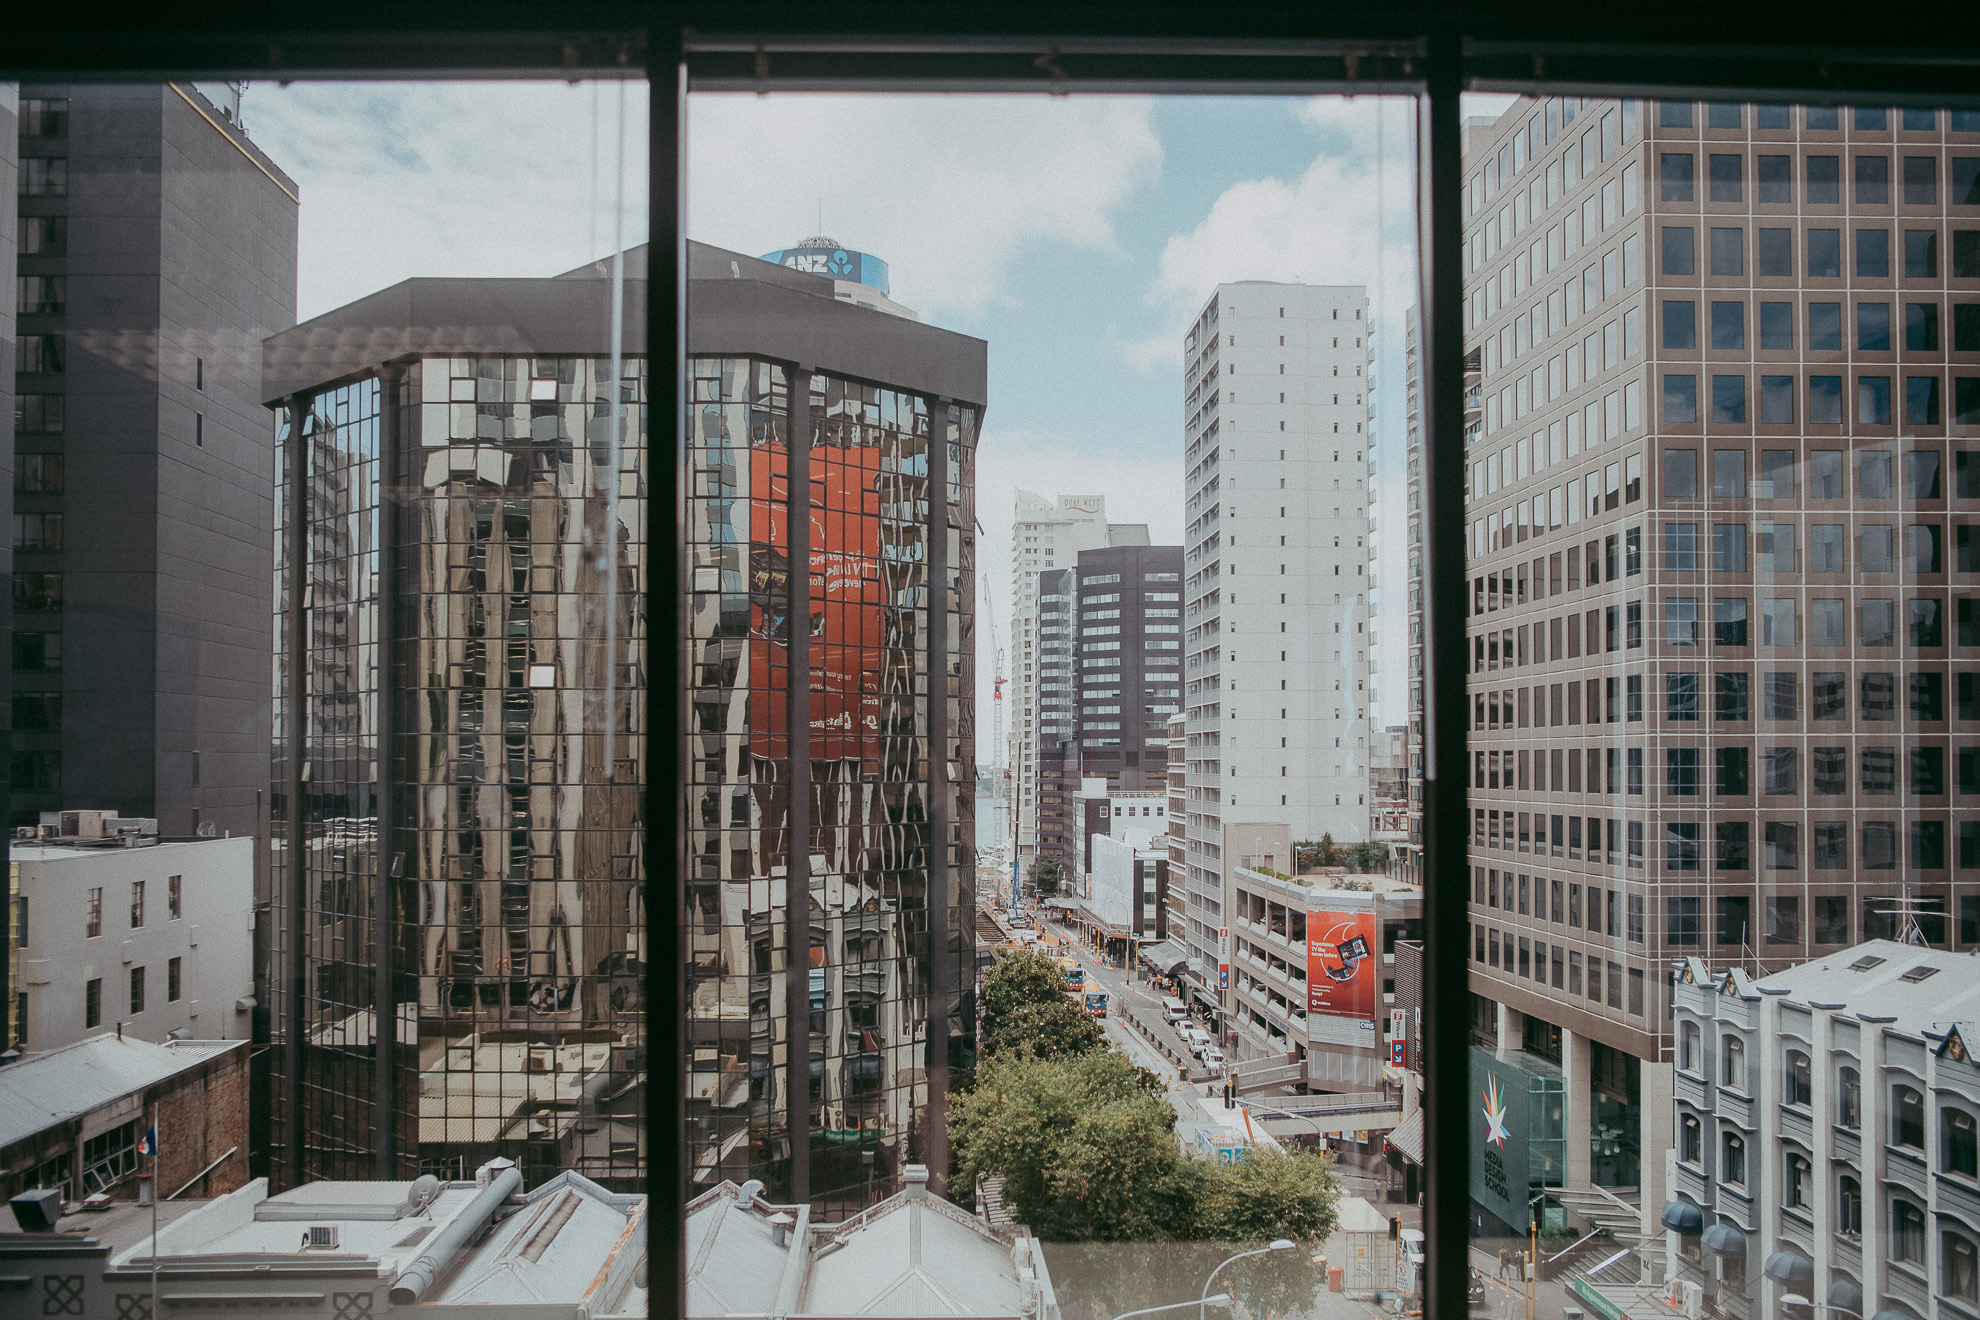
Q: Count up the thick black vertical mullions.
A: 2